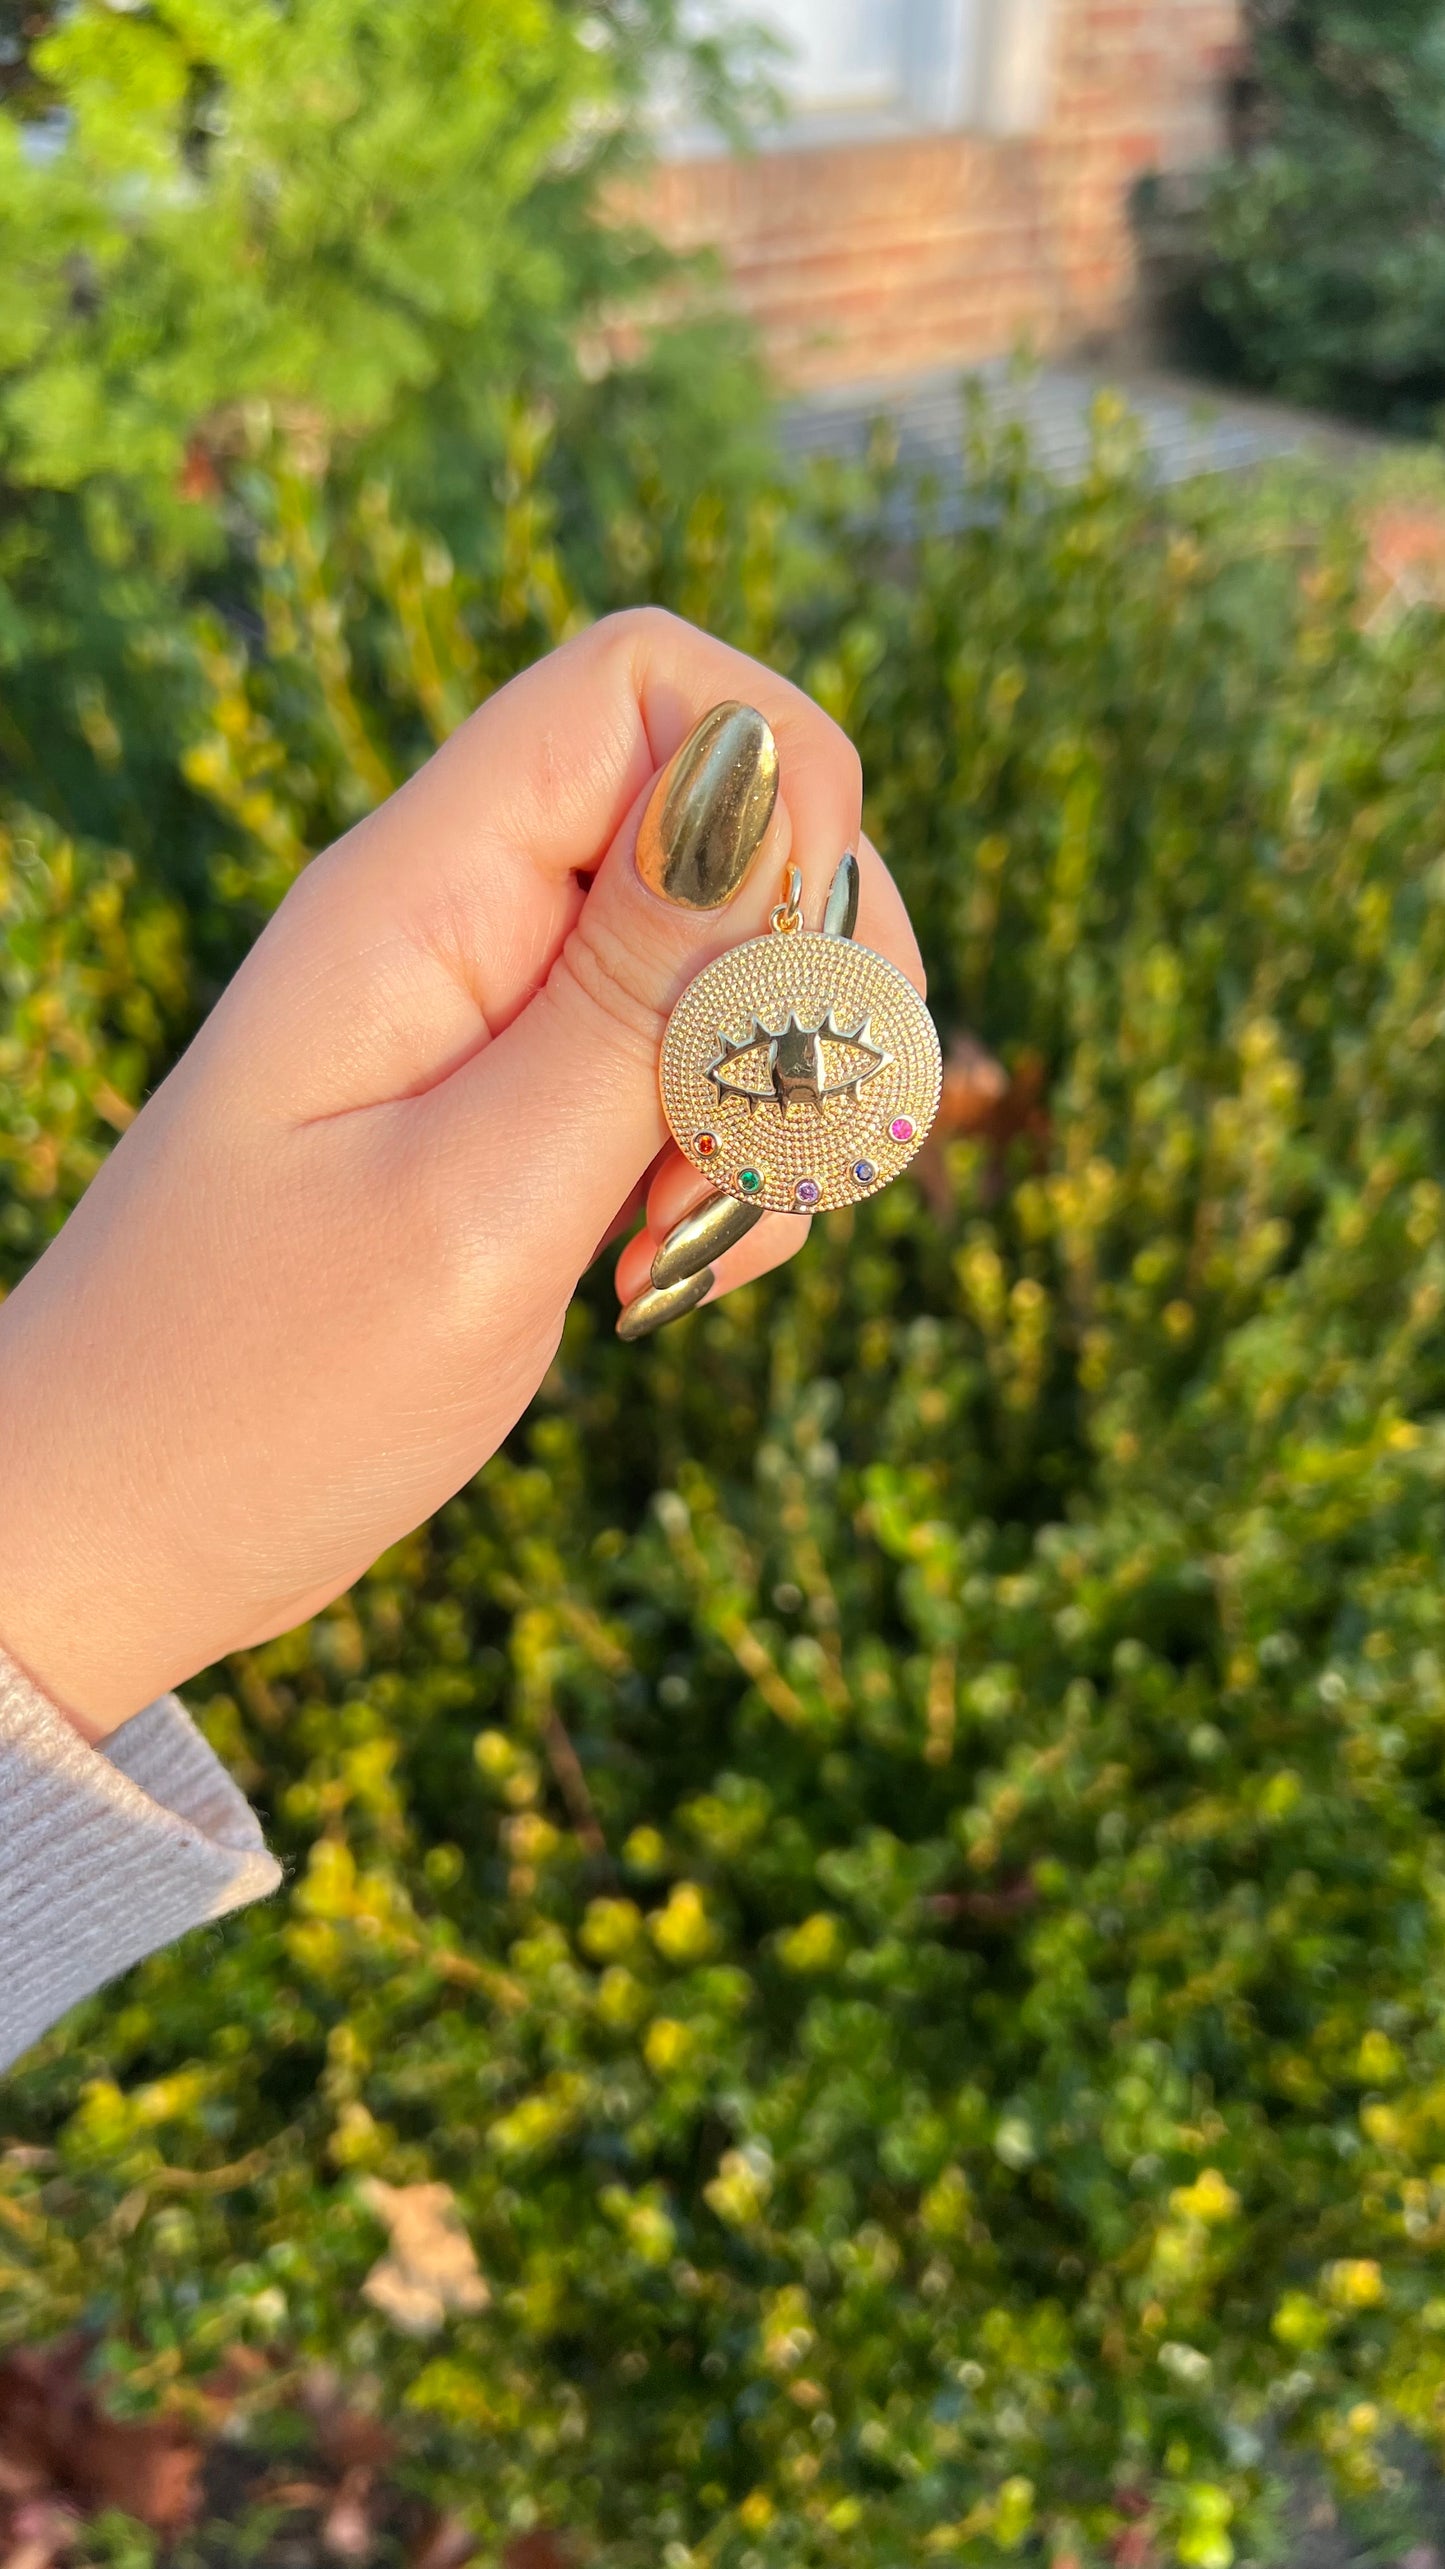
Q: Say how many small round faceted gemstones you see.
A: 5